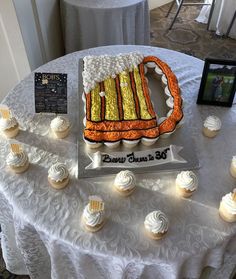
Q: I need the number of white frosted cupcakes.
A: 11